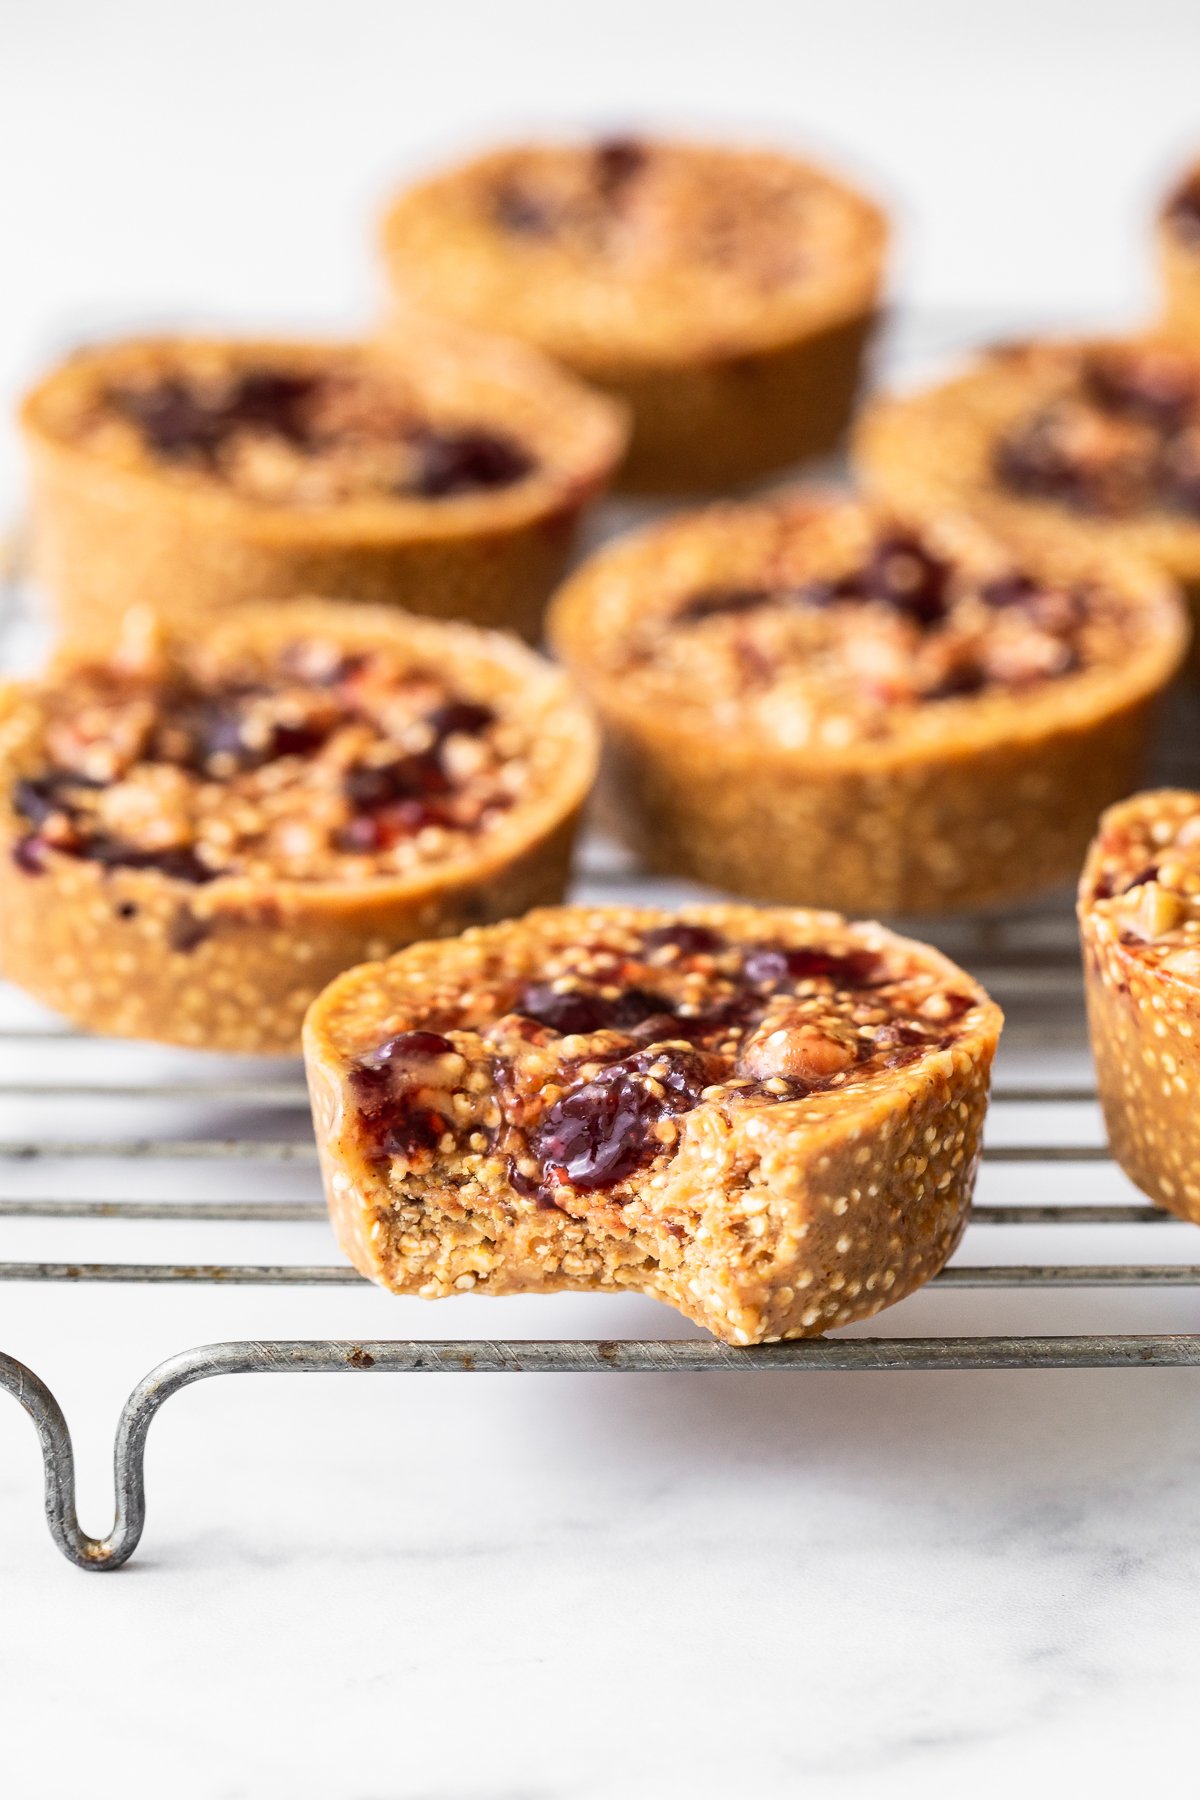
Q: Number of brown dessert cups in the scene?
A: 8